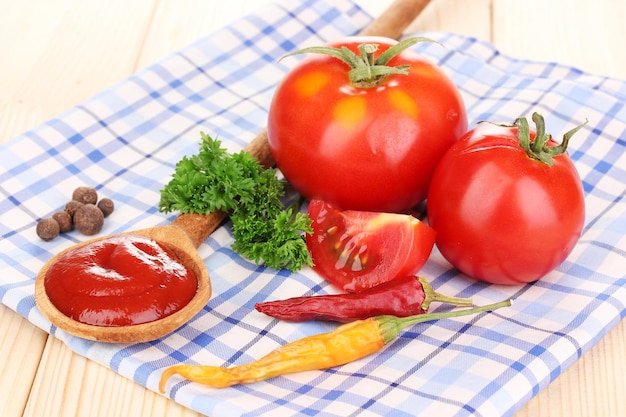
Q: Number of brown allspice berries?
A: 6